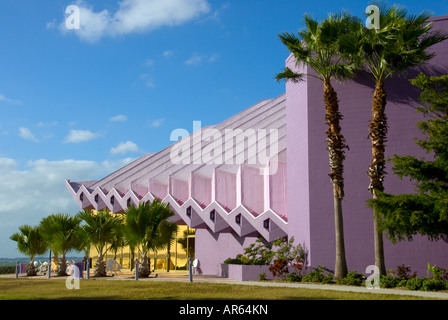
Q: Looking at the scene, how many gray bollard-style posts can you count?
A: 5